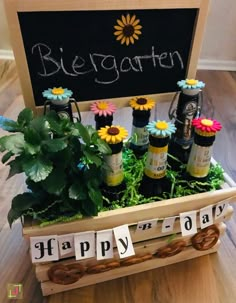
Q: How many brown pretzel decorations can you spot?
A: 5